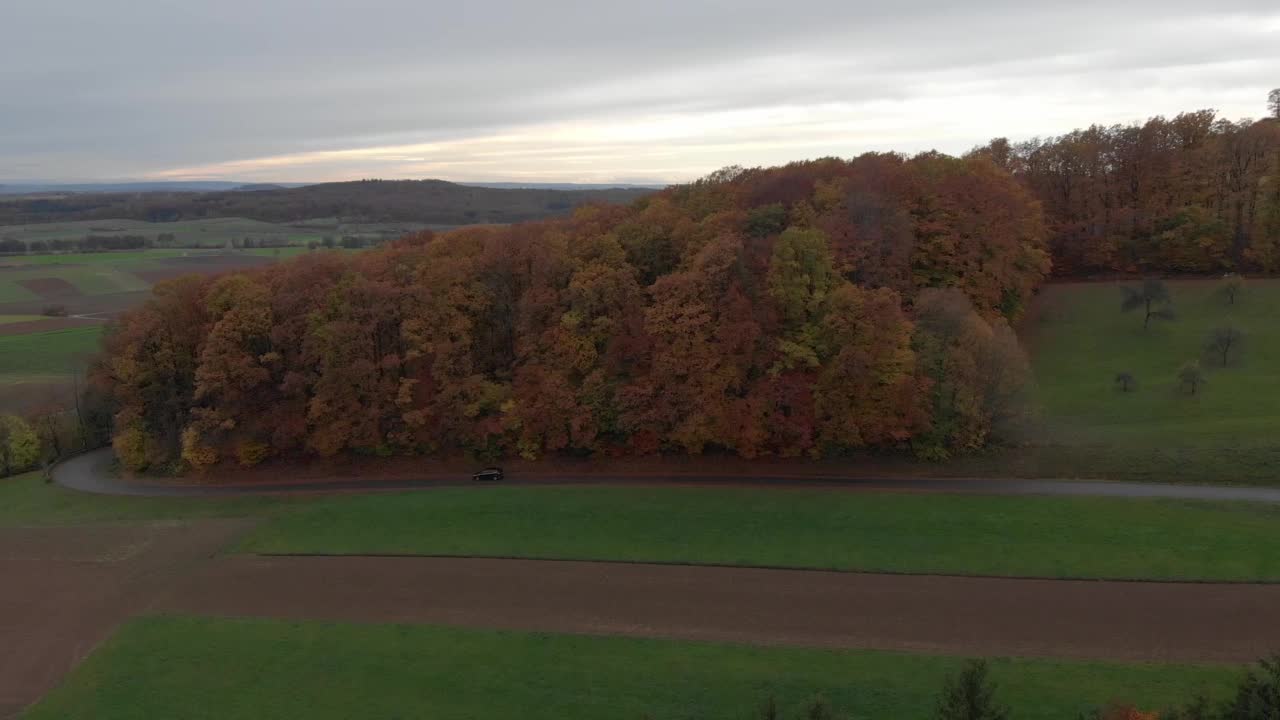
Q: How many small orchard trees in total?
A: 5